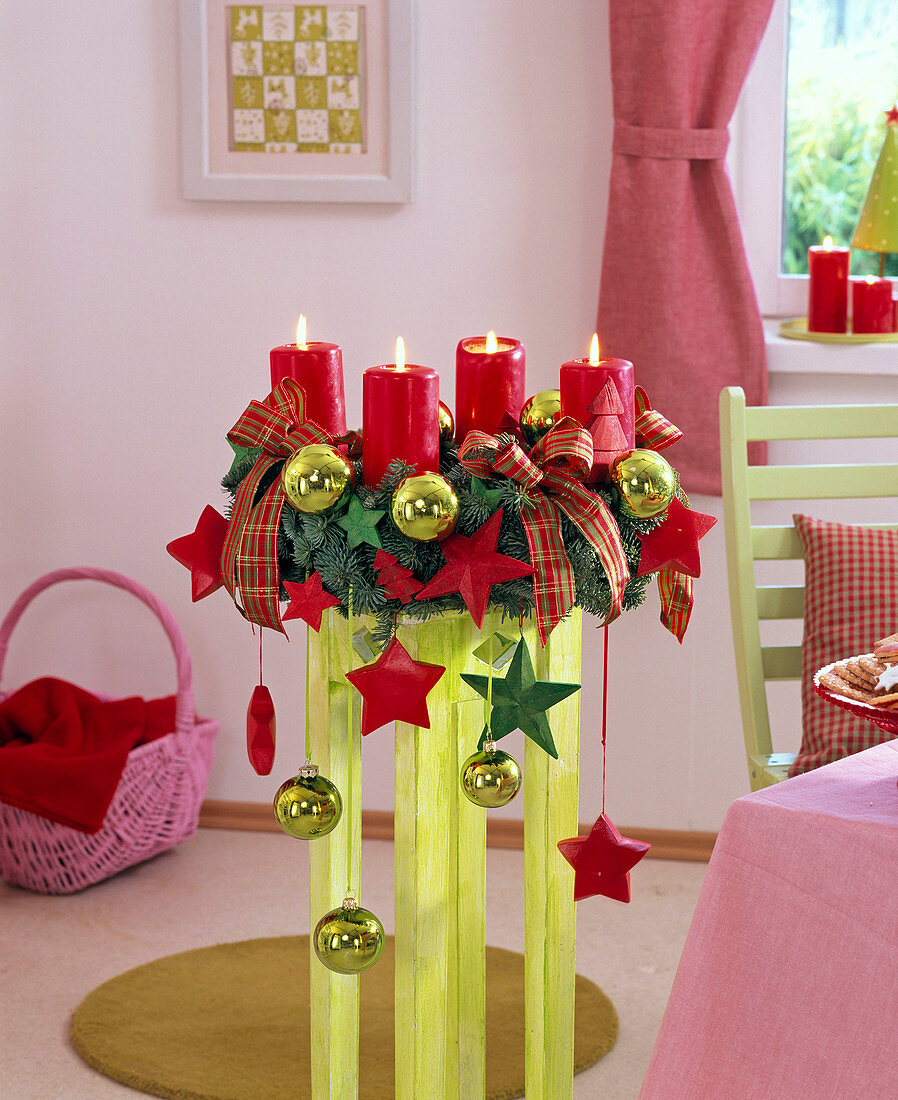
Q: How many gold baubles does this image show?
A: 8